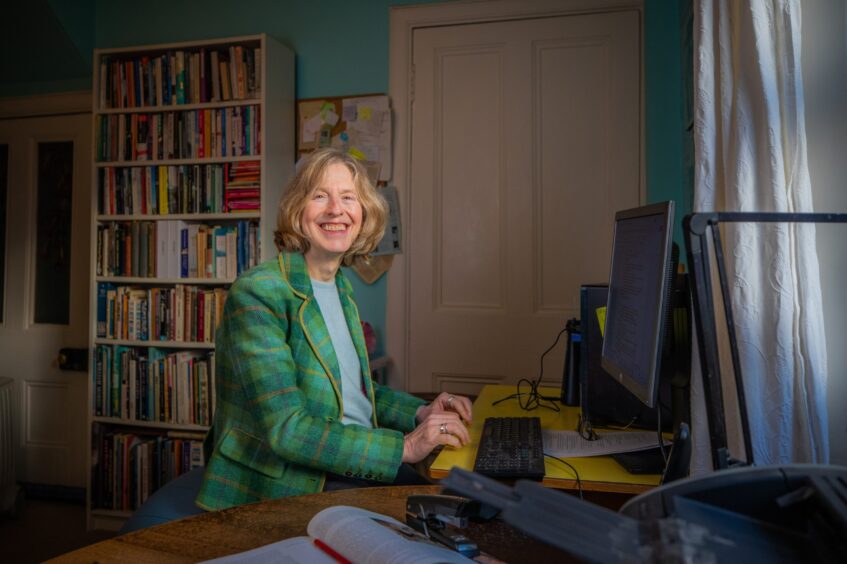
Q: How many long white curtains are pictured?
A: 1